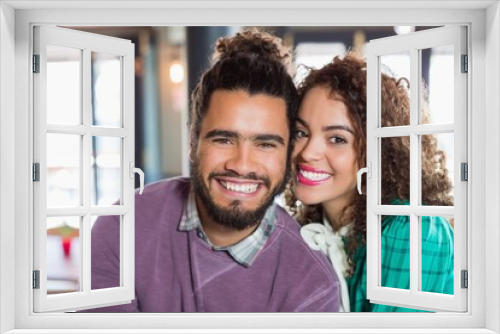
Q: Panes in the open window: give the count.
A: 12